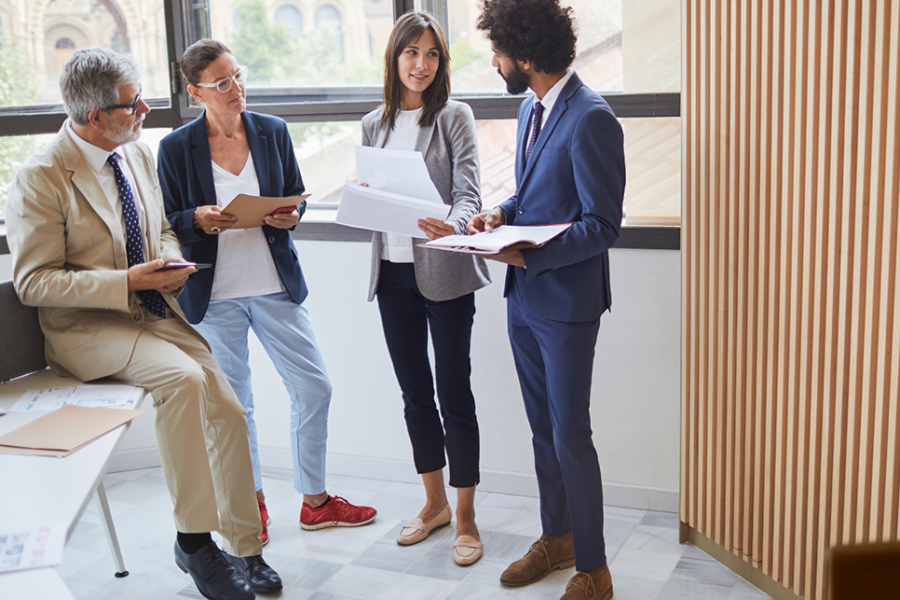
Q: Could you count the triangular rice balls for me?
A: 0